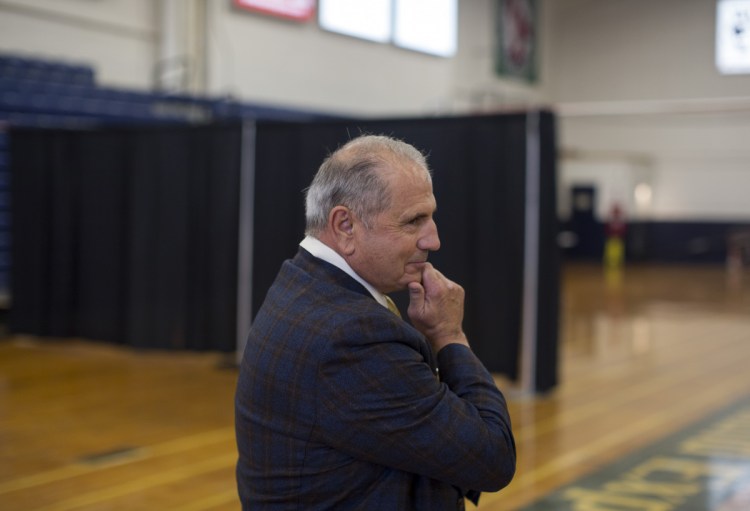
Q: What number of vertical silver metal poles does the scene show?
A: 2